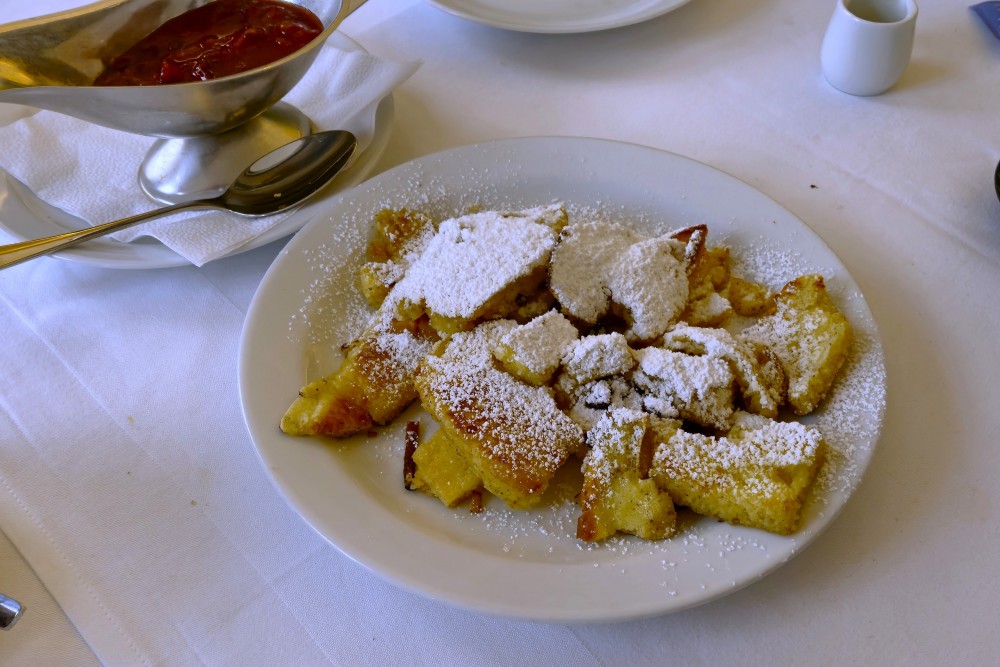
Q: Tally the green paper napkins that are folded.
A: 0